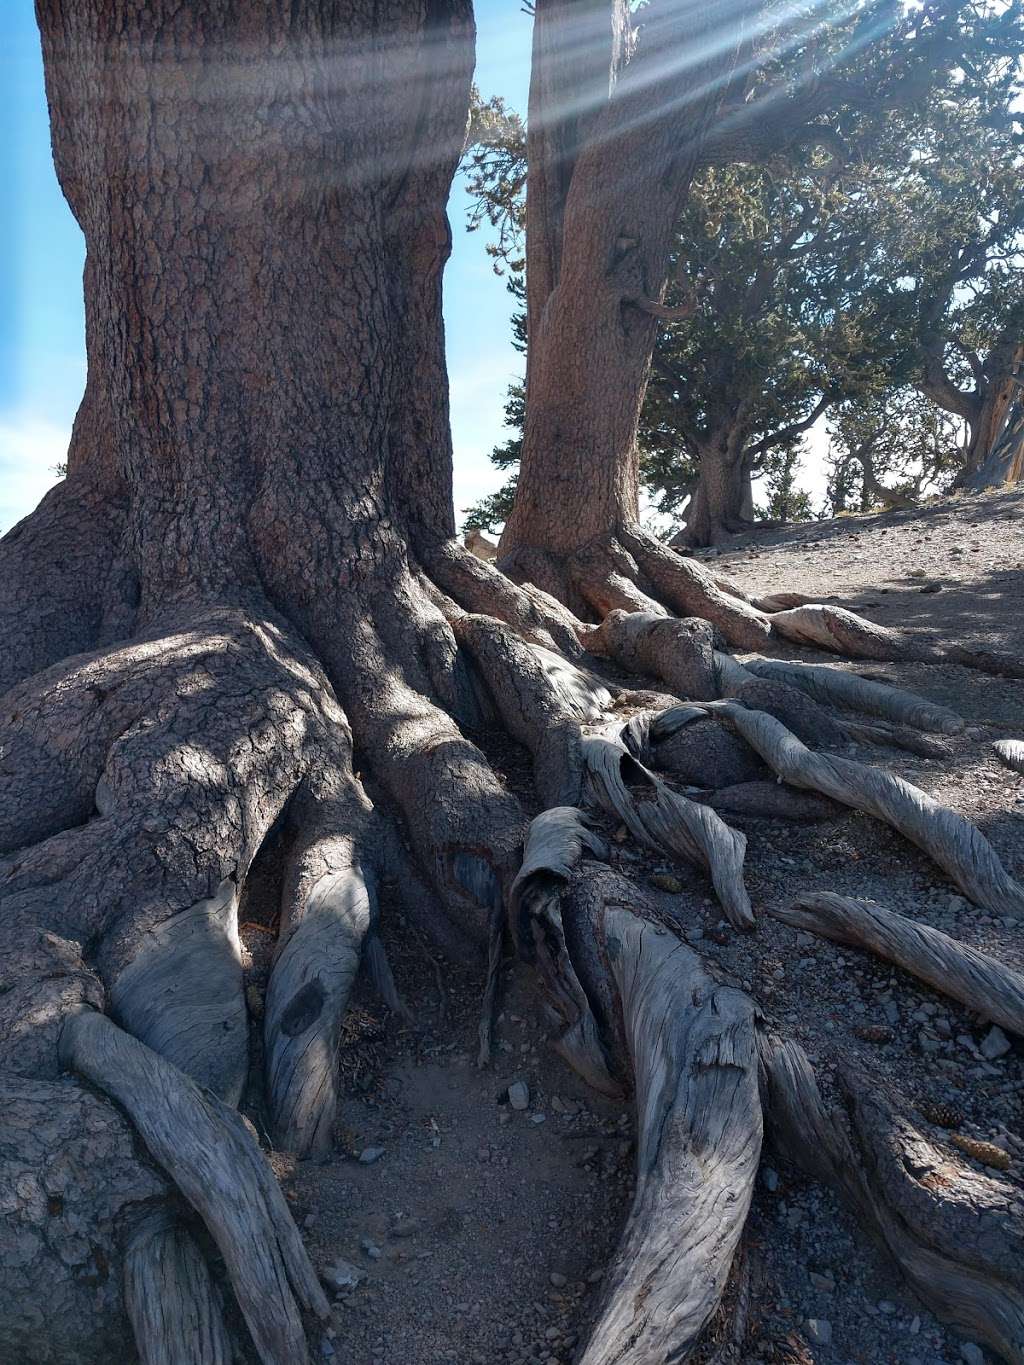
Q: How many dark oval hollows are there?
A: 1